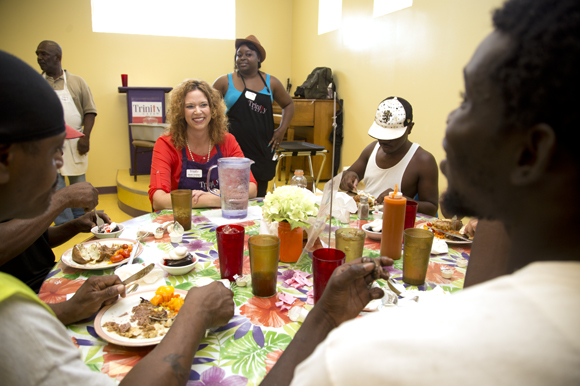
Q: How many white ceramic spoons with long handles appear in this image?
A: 0